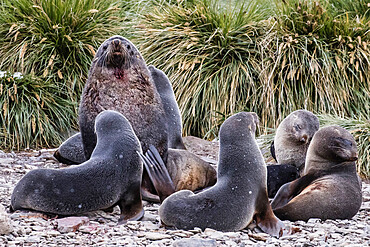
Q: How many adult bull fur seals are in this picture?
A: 1